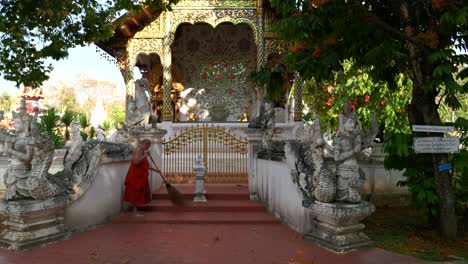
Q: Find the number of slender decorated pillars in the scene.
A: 4